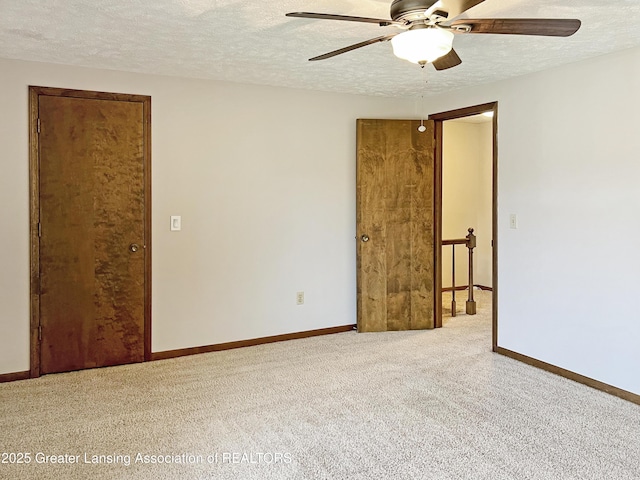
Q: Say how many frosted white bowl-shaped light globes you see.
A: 1